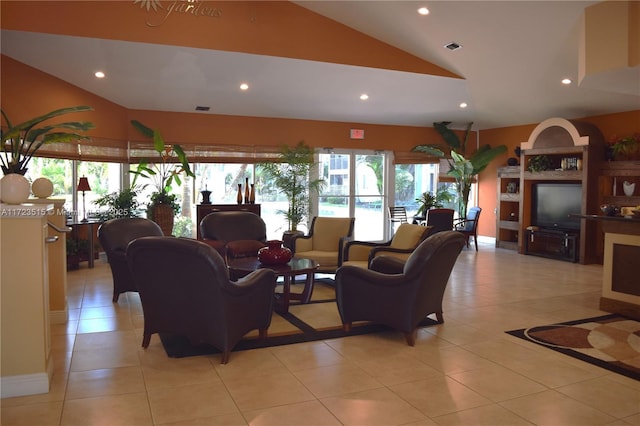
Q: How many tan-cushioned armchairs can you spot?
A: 2